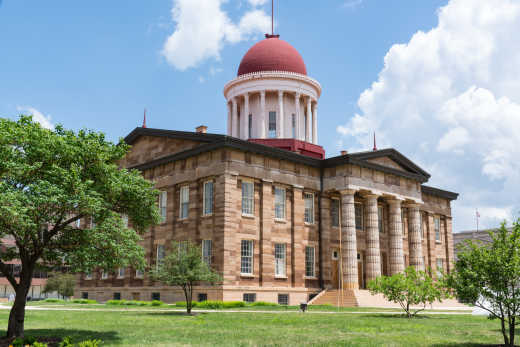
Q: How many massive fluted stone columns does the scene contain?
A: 4